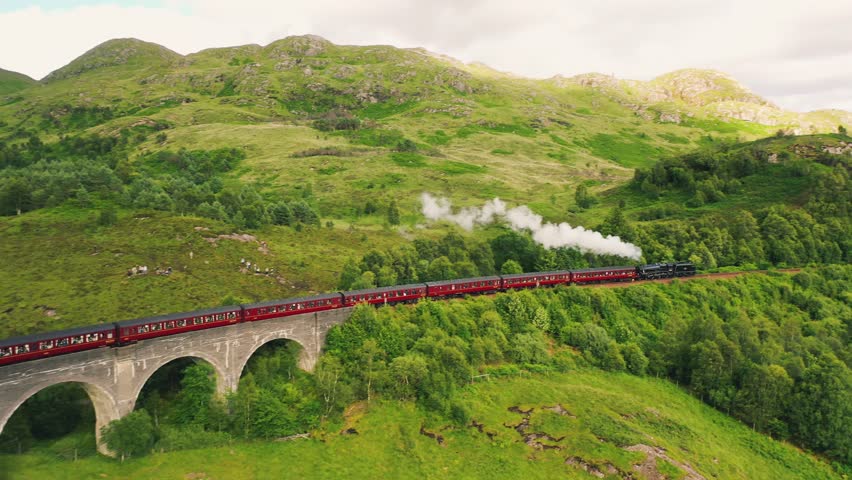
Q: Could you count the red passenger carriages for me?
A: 7